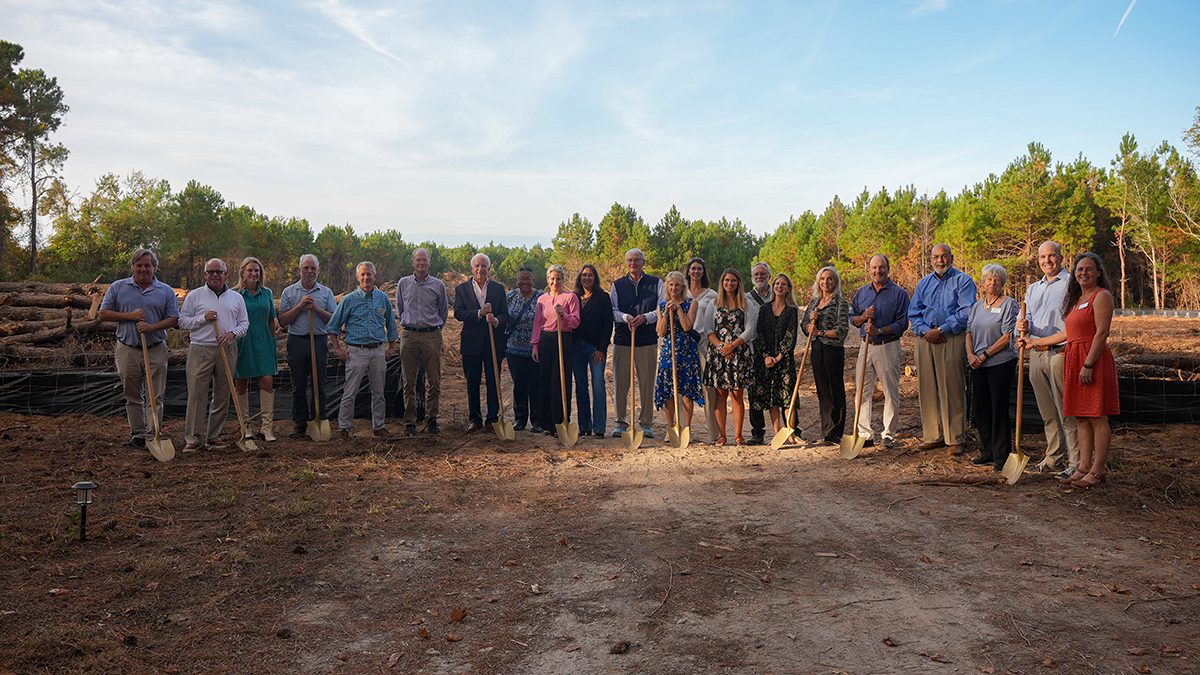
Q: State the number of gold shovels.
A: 10